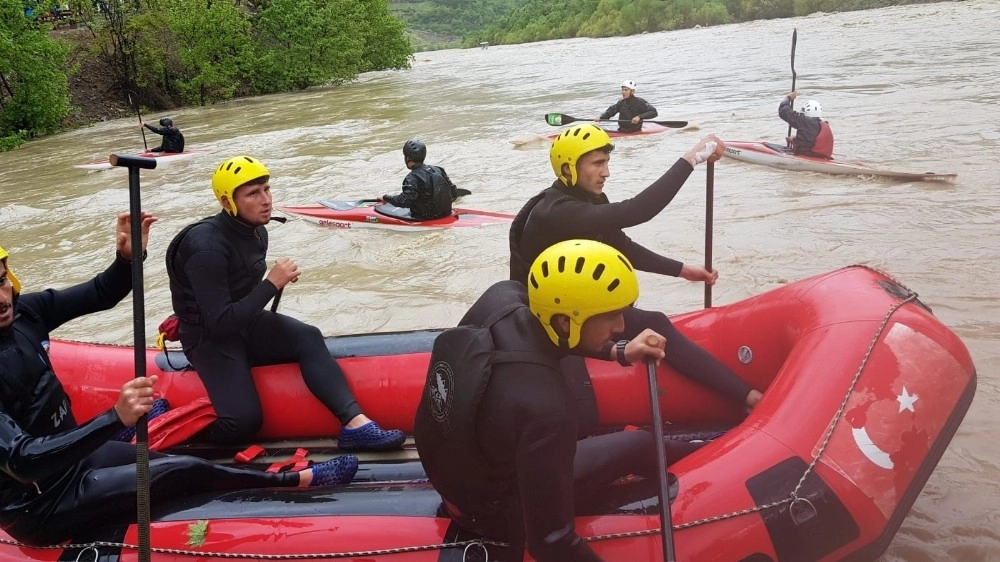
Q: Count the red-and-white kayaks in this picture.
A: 4